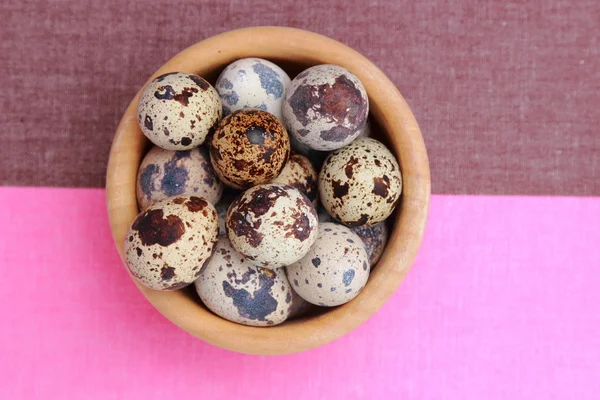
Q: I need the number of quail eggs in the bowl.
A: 12